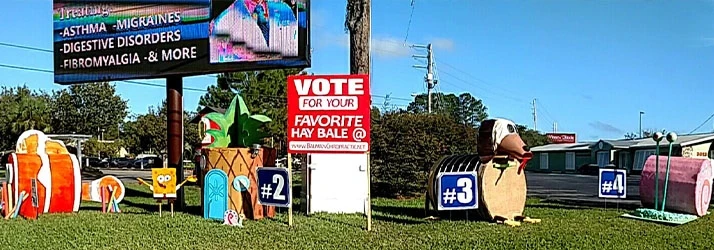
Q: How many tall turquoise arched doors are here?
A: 1